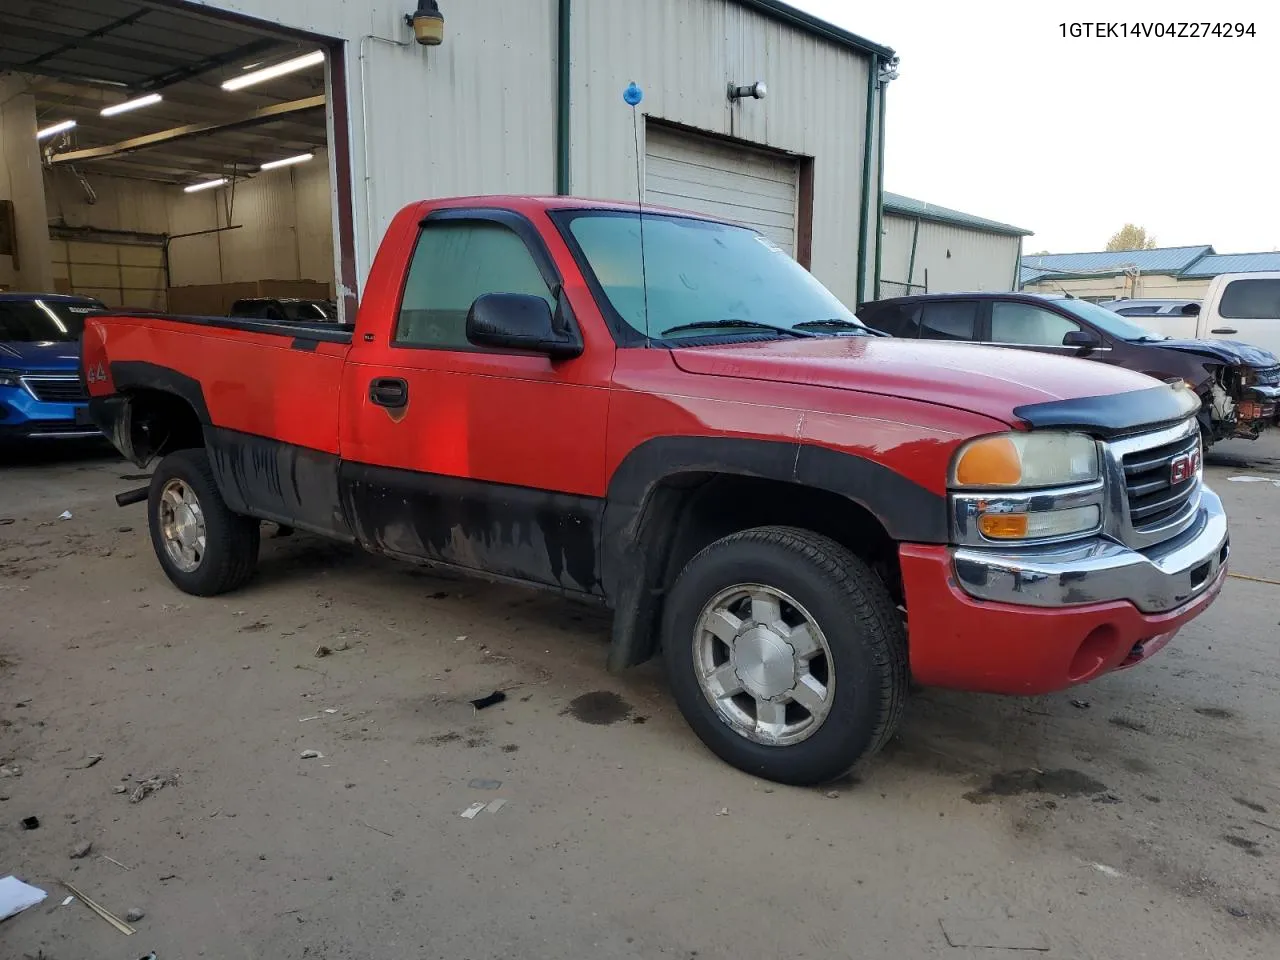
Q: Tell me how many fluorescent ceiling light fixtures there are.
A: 5